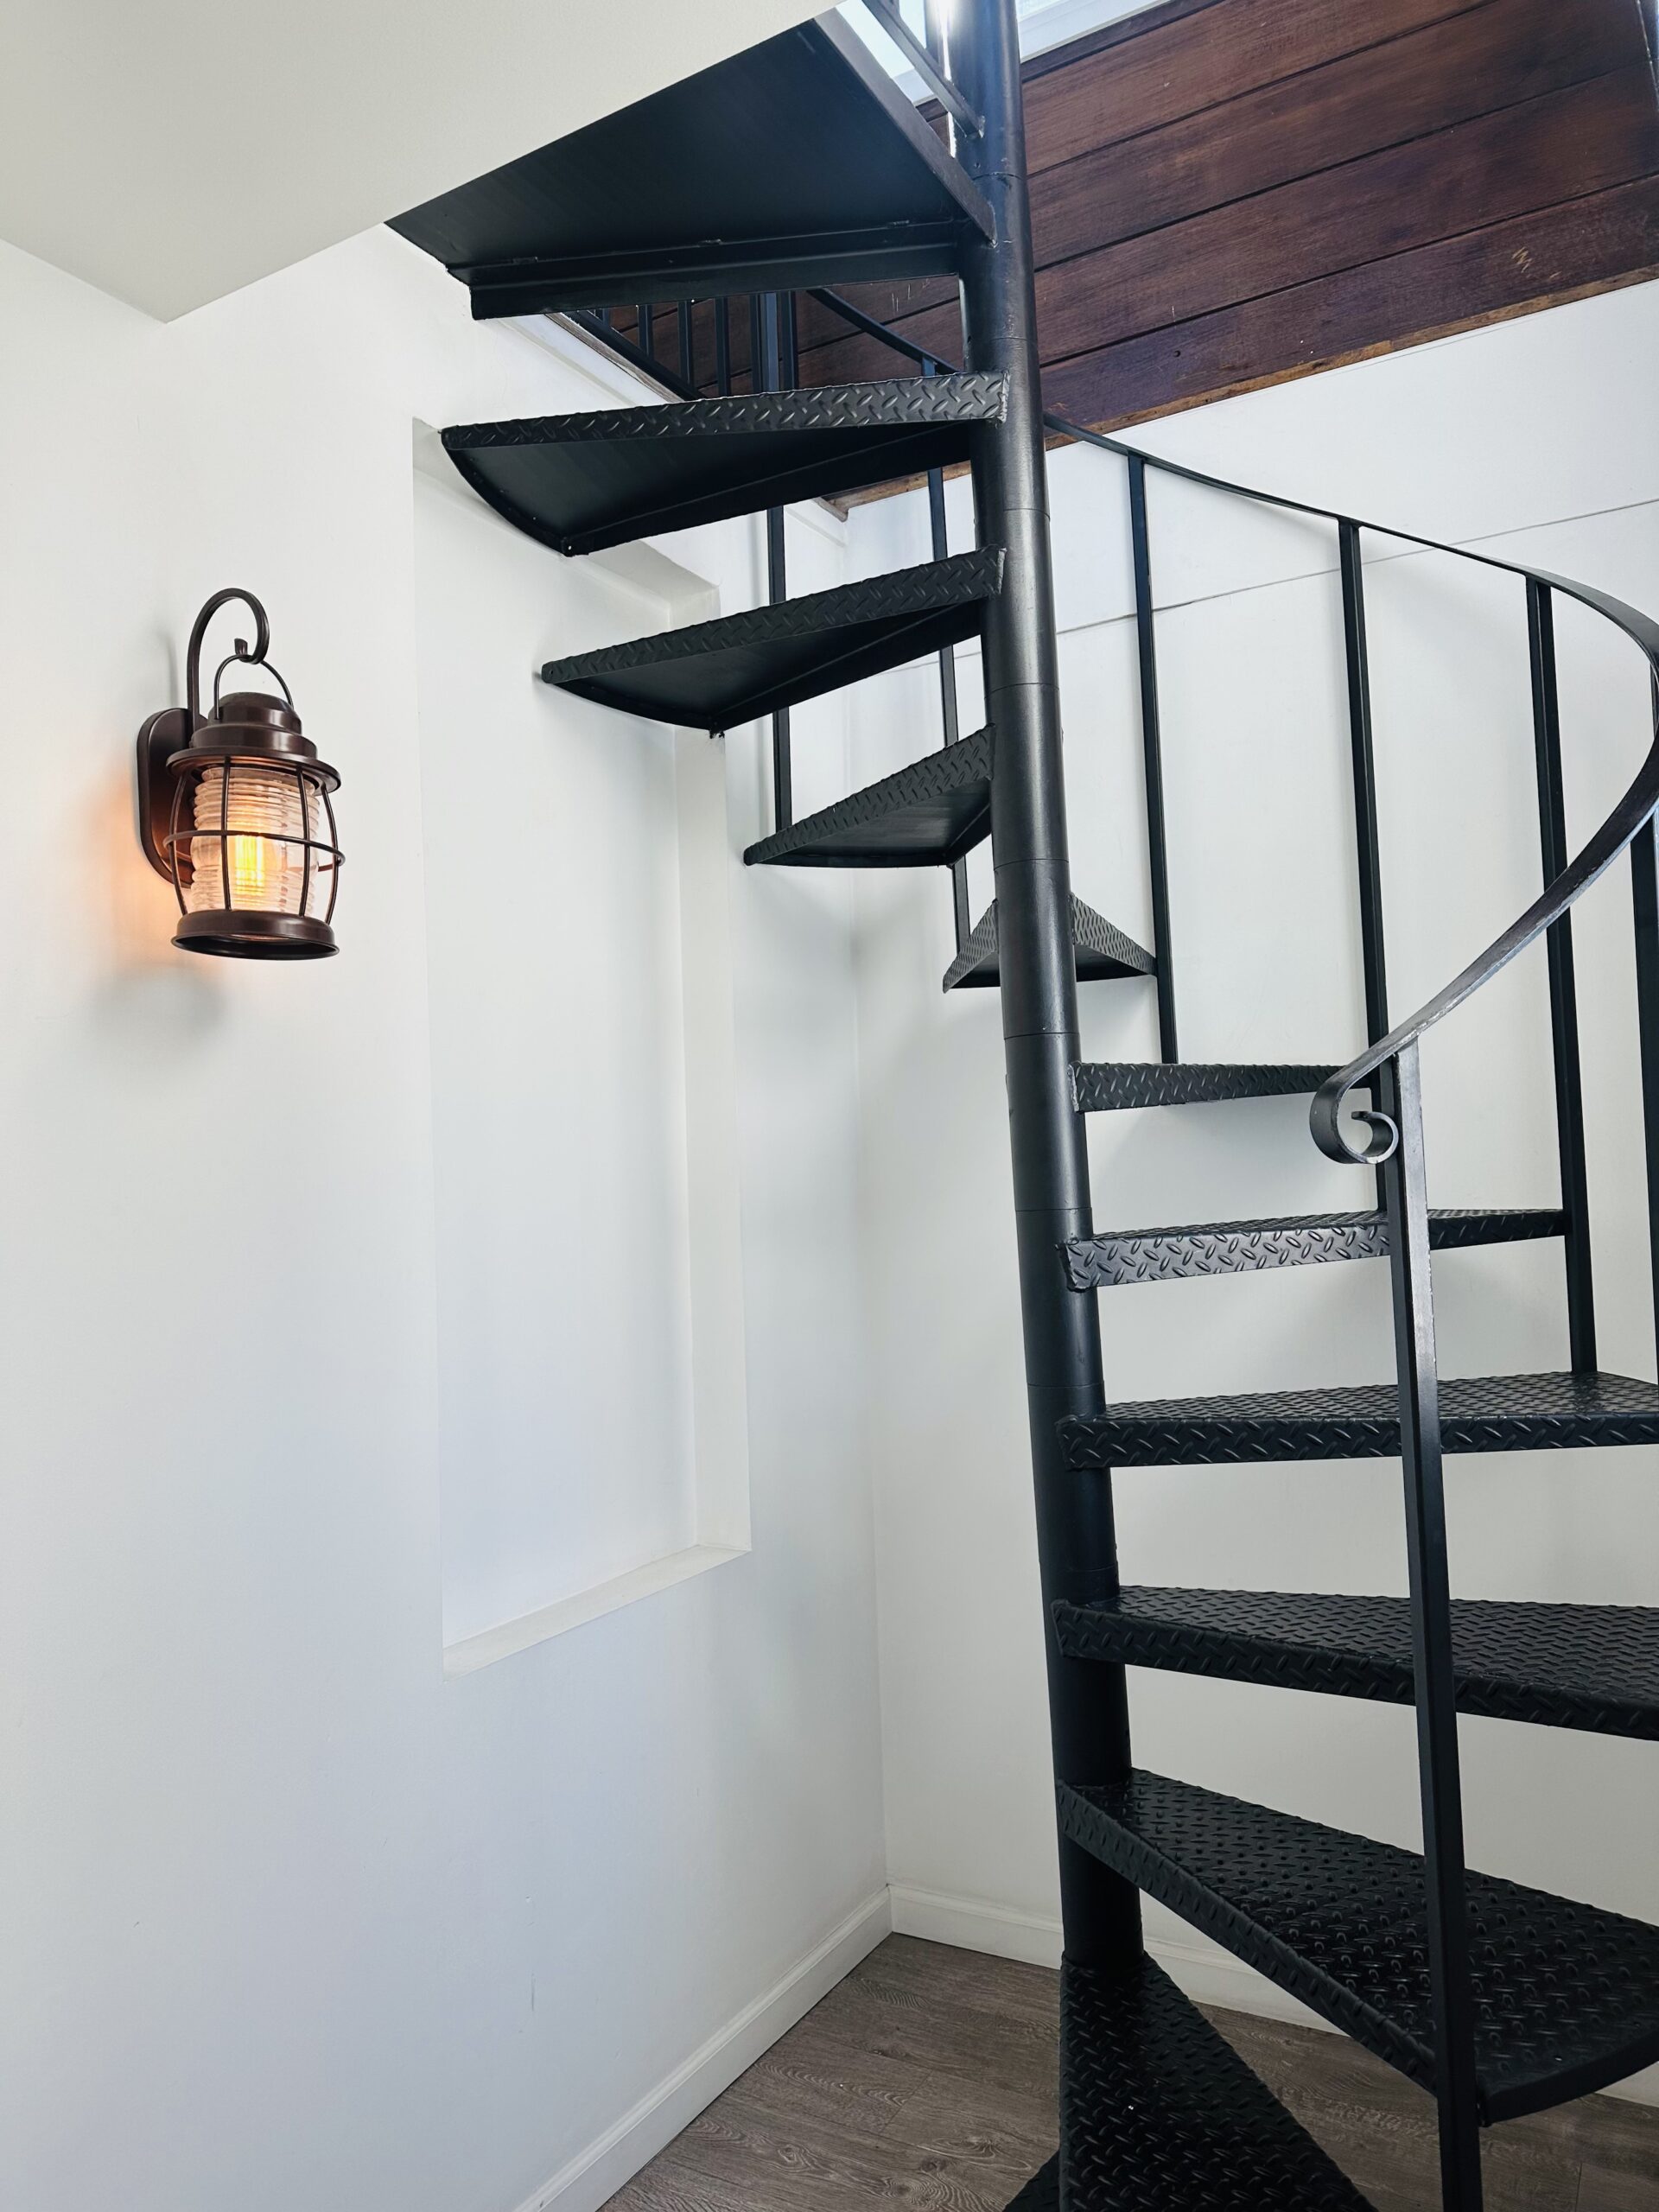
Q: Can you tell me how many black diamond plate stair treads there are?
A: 11